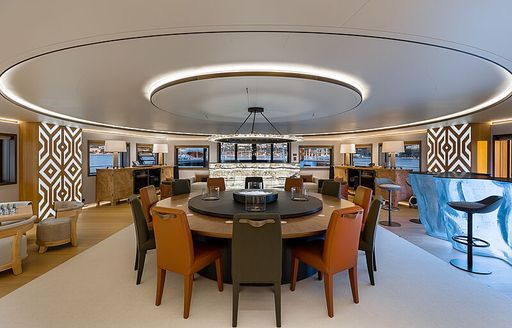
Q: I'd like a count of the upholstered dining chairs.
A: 12